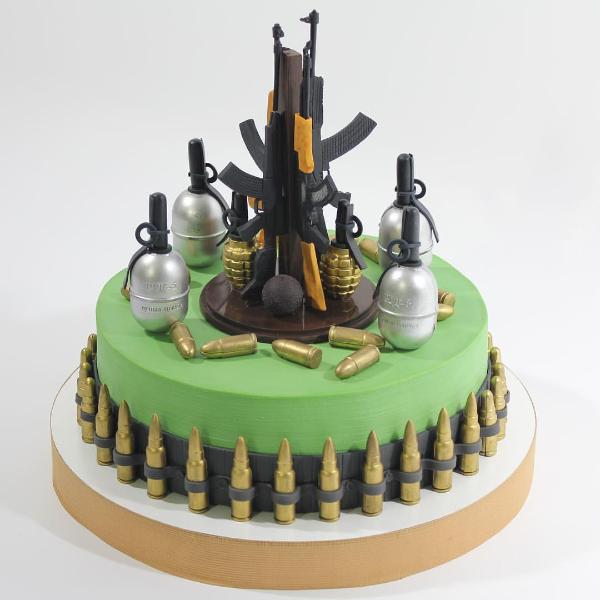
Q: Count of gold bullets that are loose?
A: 9